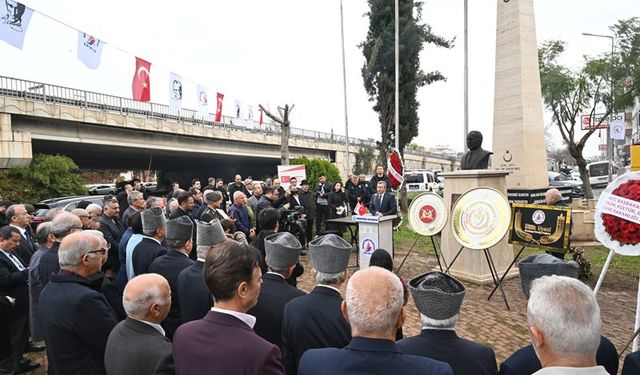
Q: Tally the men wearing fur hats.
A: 7